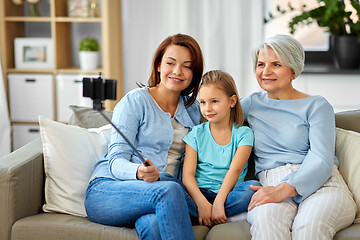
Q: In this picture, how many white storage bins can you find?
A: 3